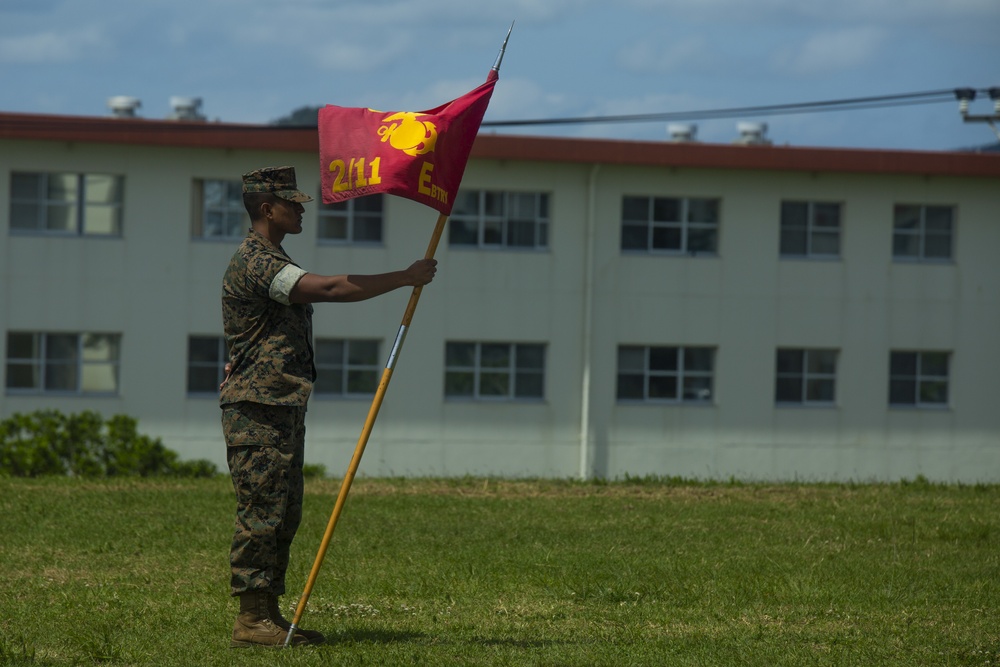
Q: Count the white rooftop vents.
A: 4